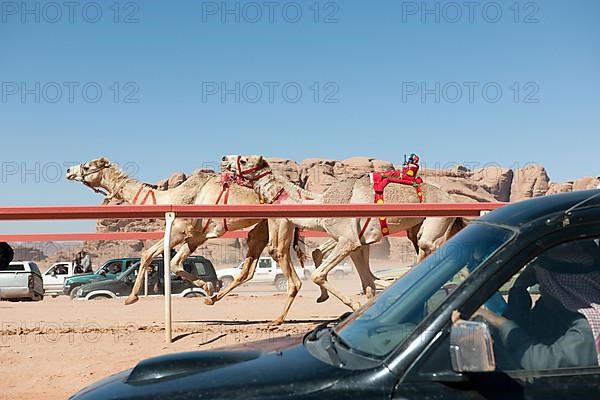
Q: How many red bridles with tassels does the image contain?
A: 1